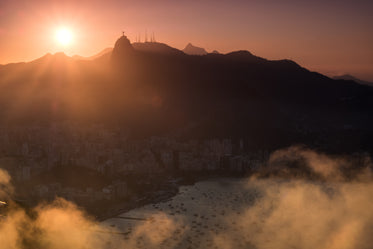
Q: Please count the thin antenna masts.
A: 5